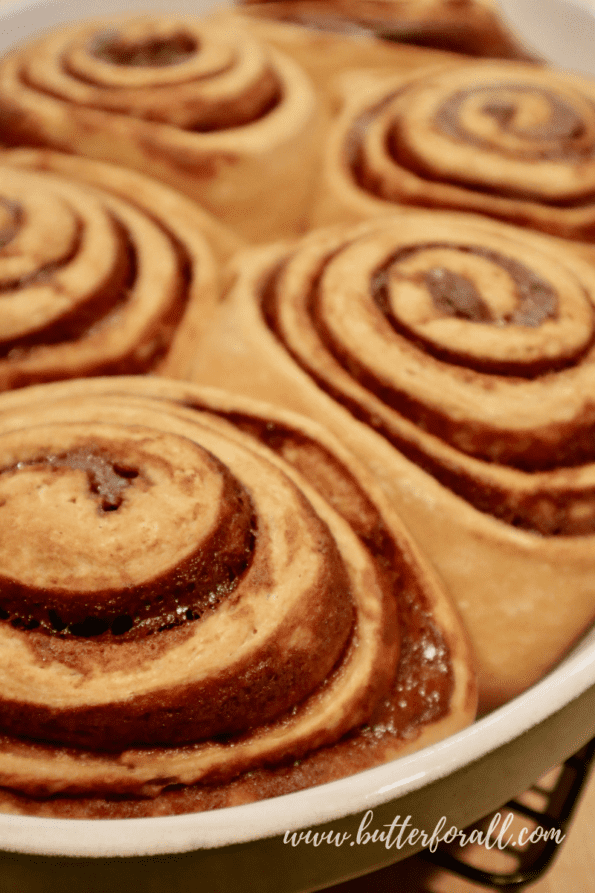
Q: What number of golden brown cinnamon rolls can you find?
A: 6